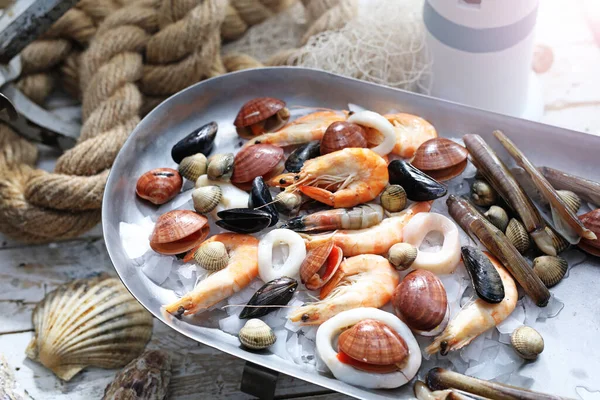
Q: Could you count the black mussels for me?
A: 7